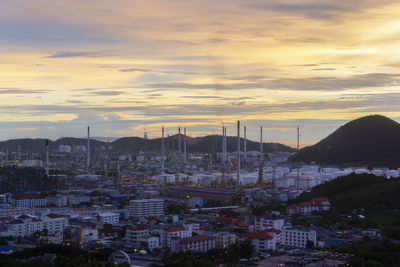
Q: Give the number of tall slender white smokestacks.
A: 11